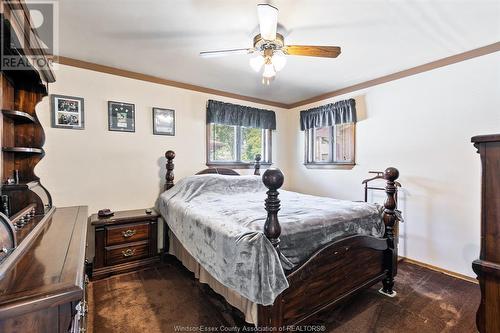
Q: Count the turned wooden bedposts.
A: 4